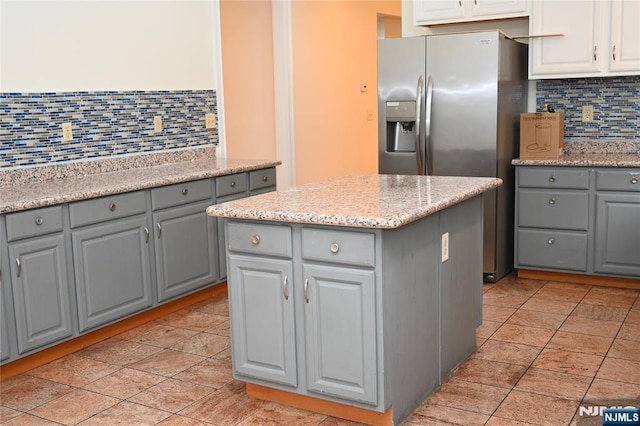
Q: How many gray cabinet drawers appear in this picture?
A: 11